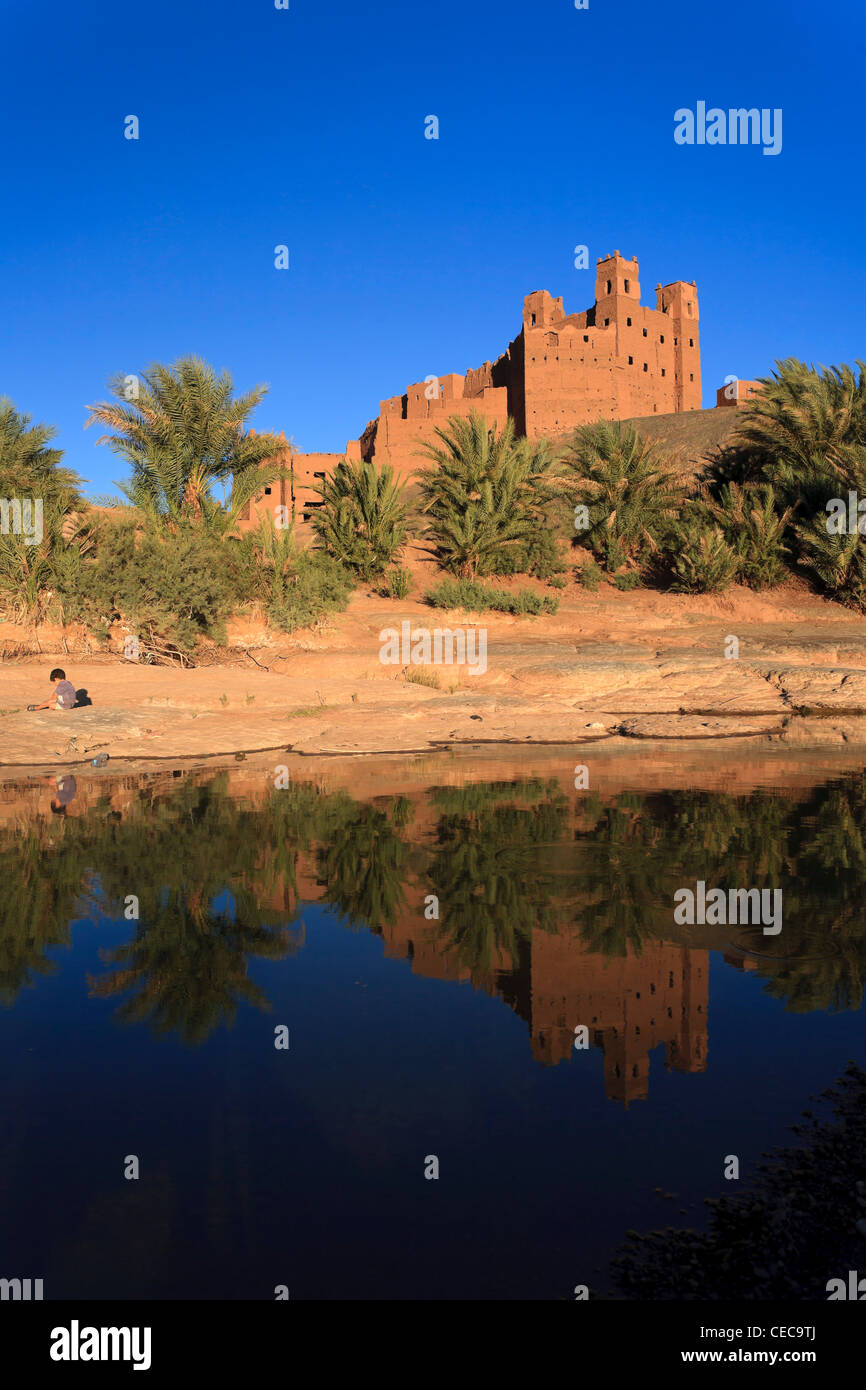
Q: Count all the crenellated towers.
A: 3